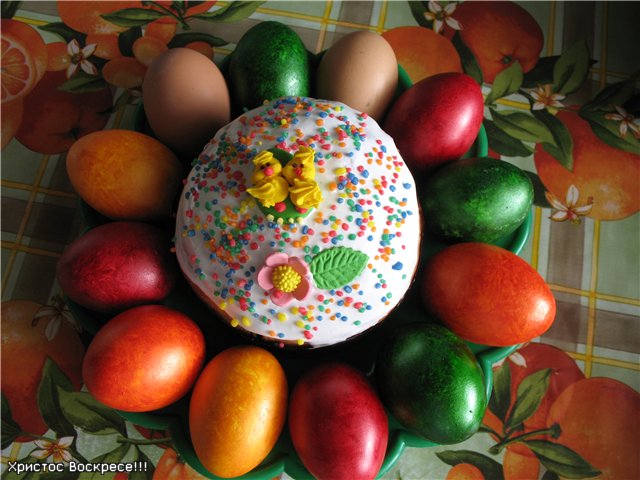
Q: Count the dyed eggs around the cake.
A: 10